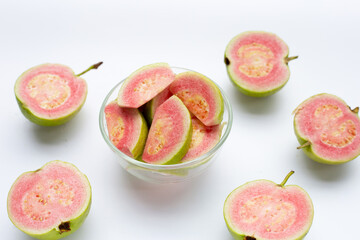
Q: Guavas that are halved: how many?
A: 5